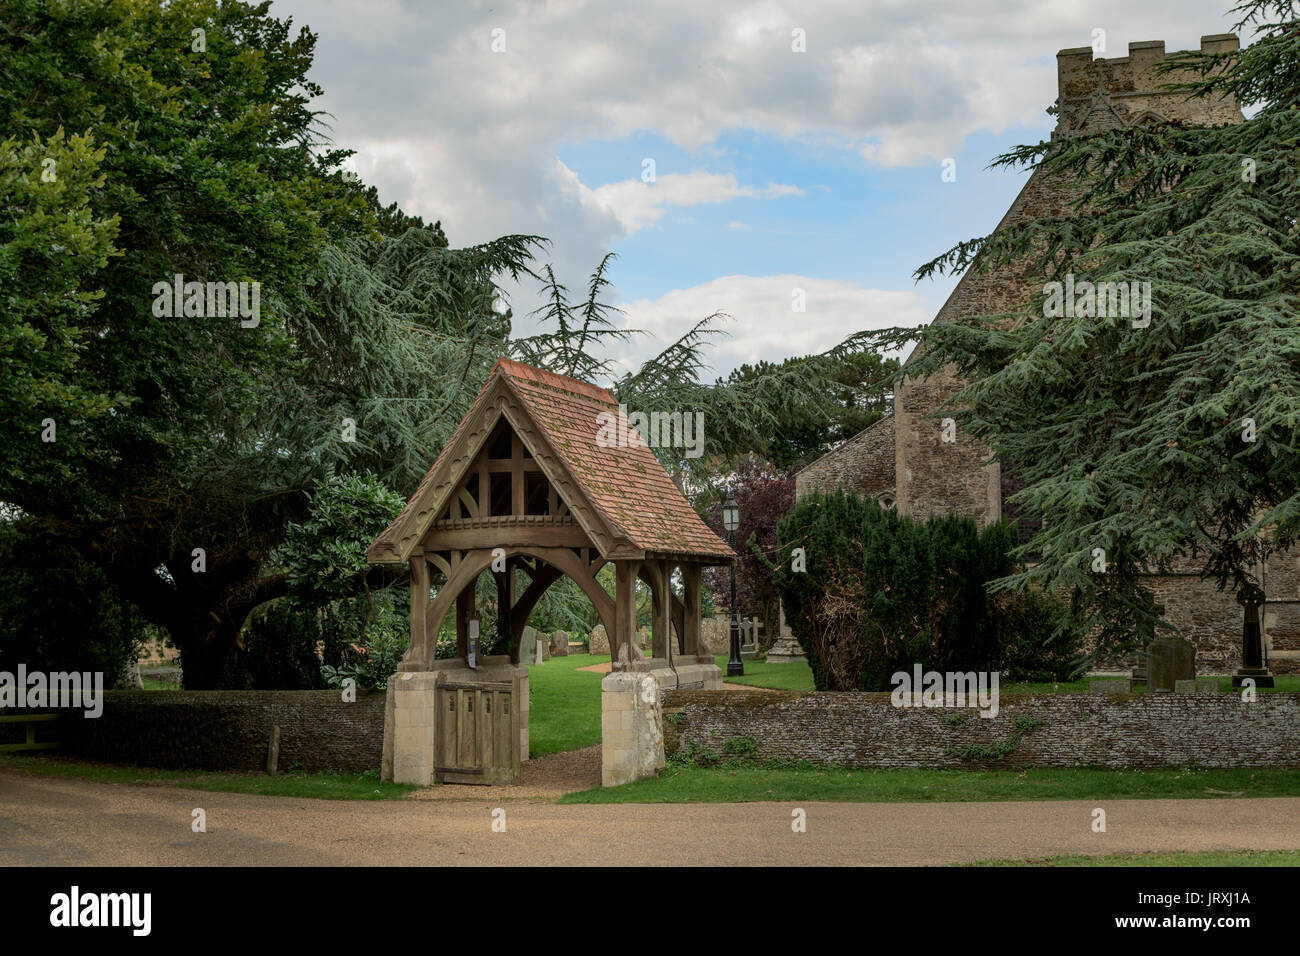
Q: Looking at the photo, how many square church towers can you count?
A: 1